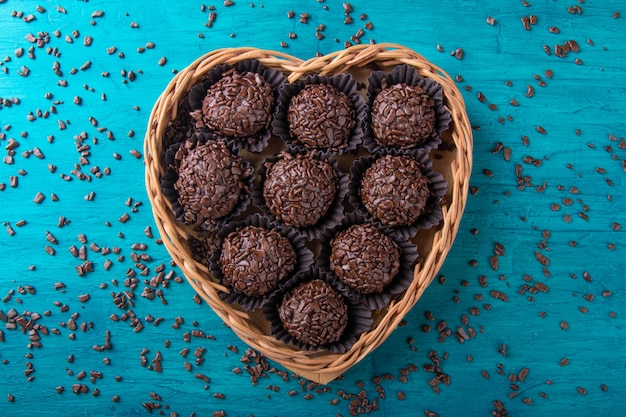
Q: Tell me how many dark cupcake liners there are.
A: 9